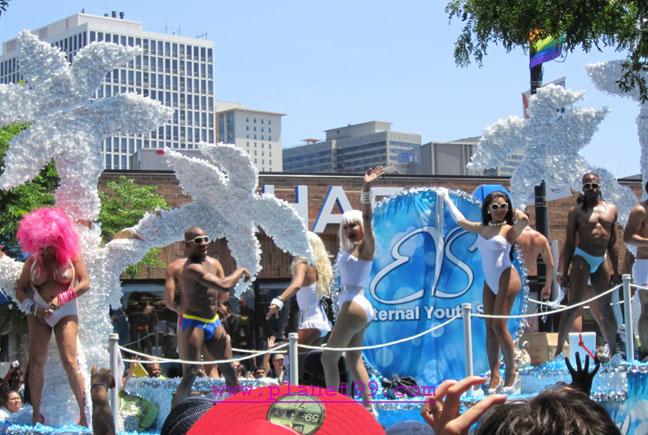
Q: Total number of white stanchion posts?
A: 4